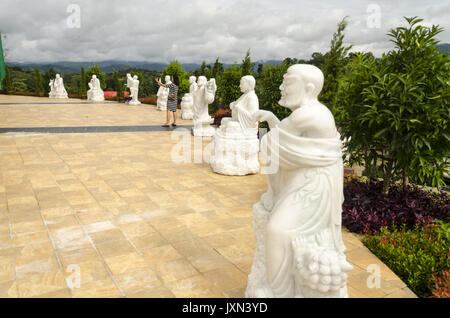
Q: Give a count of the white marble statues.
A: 8